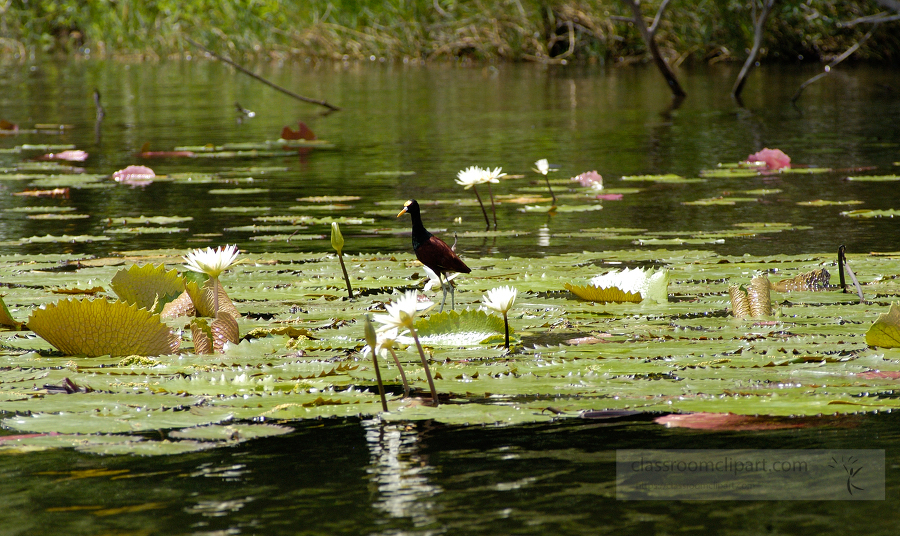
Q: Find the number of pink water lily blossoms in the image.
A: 4